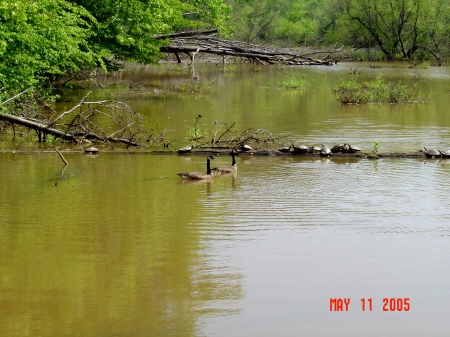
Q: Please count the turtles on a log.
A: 11